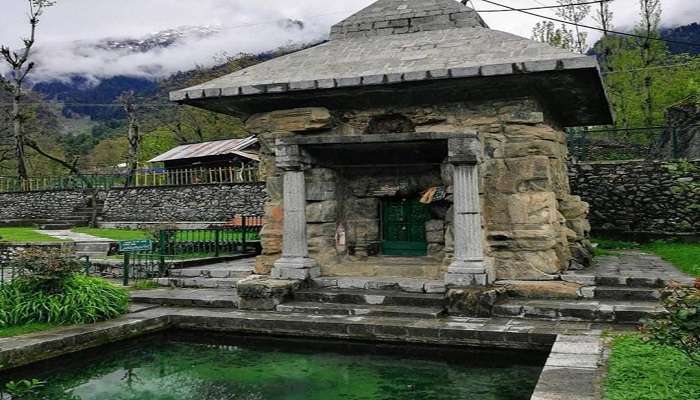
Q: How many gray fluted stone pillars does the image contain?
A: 2